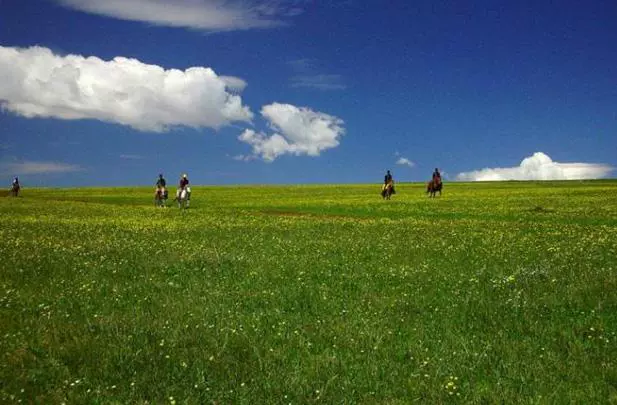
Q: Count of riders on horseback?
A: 5